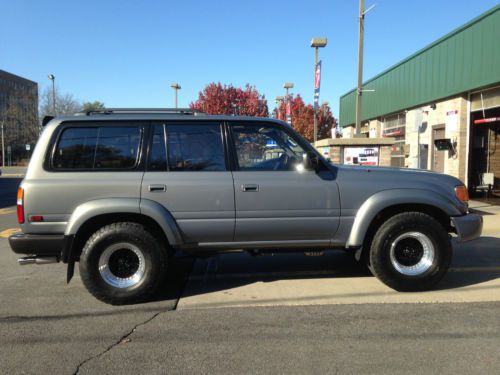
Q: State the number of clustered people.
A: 0